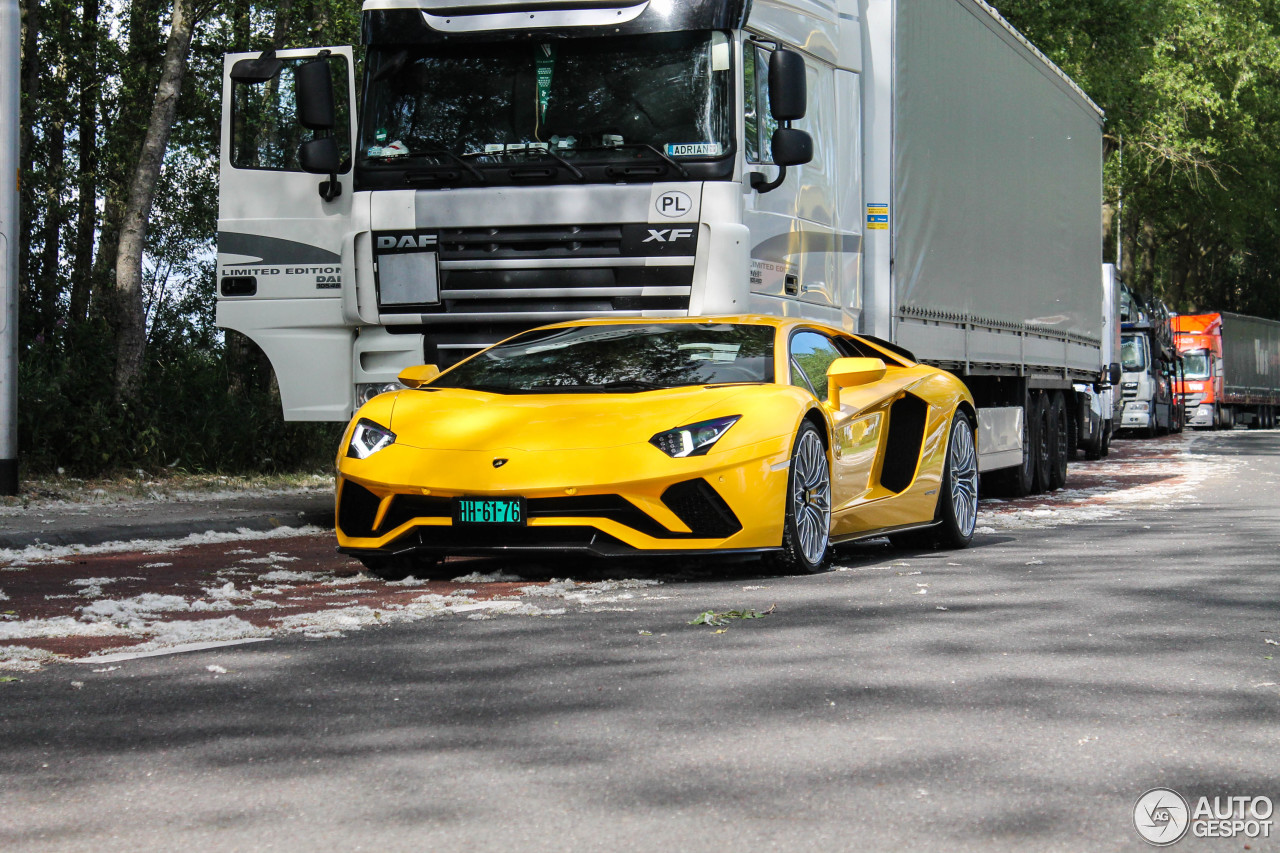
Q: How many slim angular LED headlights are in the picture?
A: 2